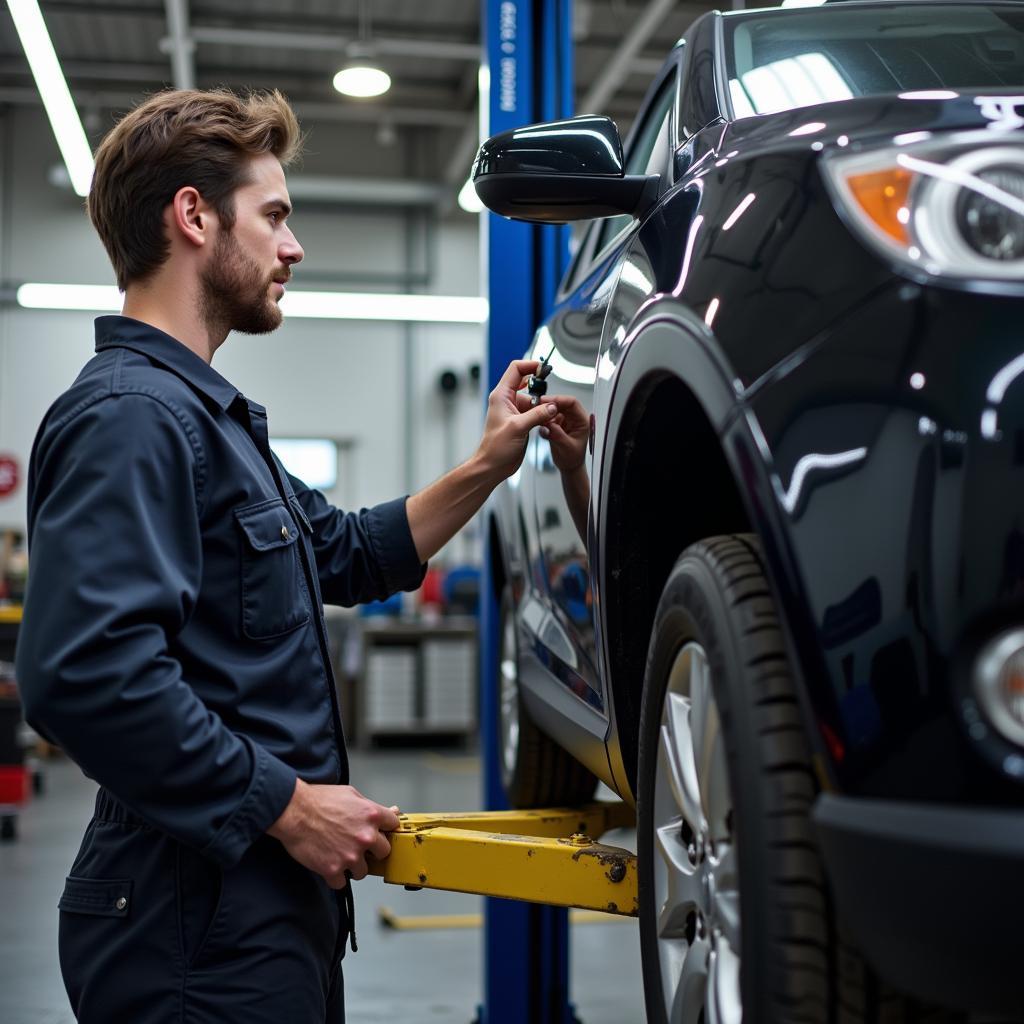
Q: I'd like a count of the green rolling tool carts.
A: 0